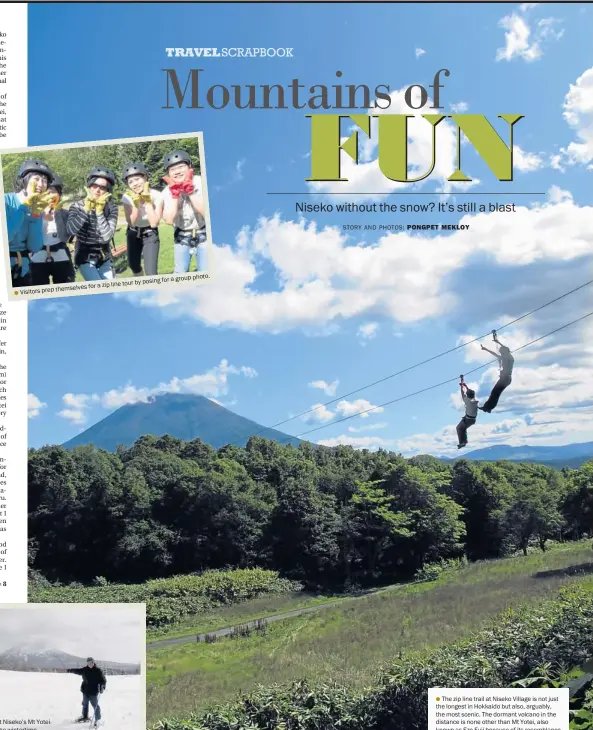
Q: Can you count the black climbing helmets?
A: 5